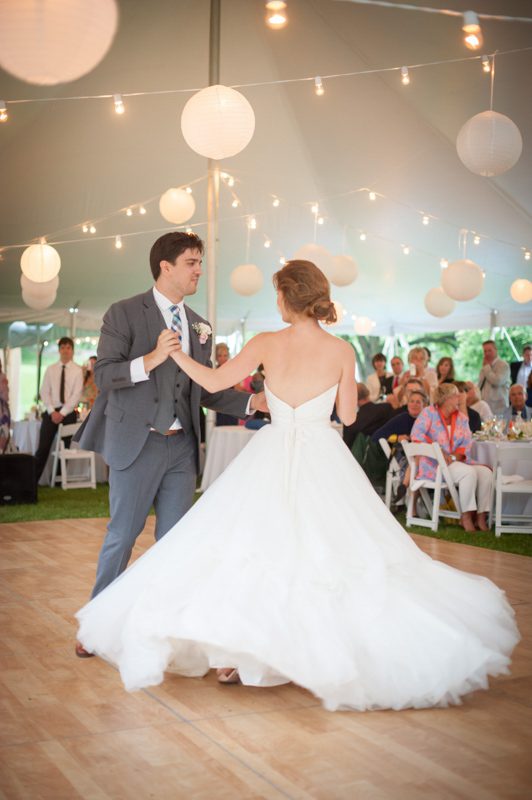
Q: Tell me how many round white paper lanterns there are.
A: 15